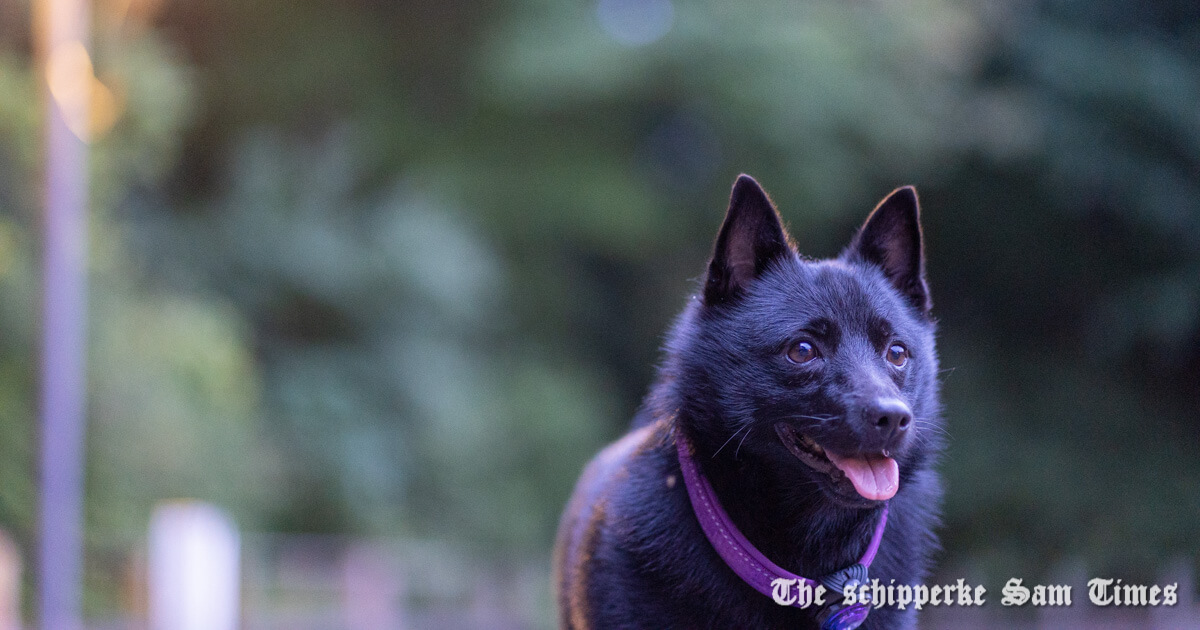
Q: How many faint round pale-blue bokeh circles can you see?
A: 1